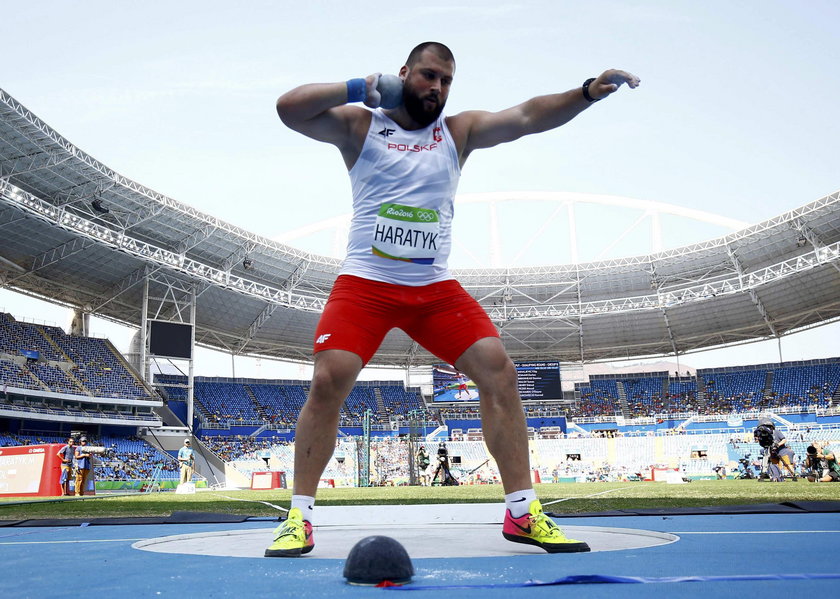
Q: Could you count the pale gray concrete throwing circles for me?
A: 1